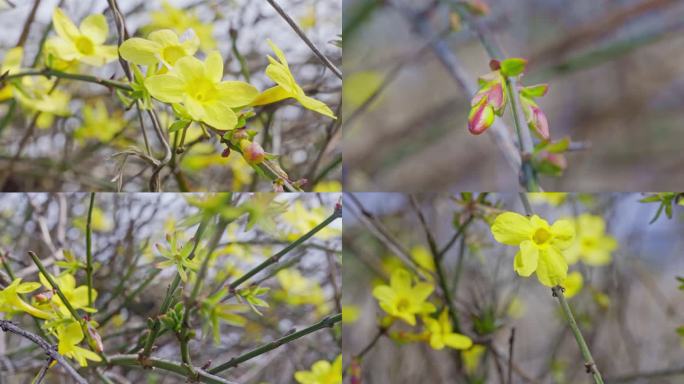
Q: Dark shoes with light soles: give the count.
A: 0